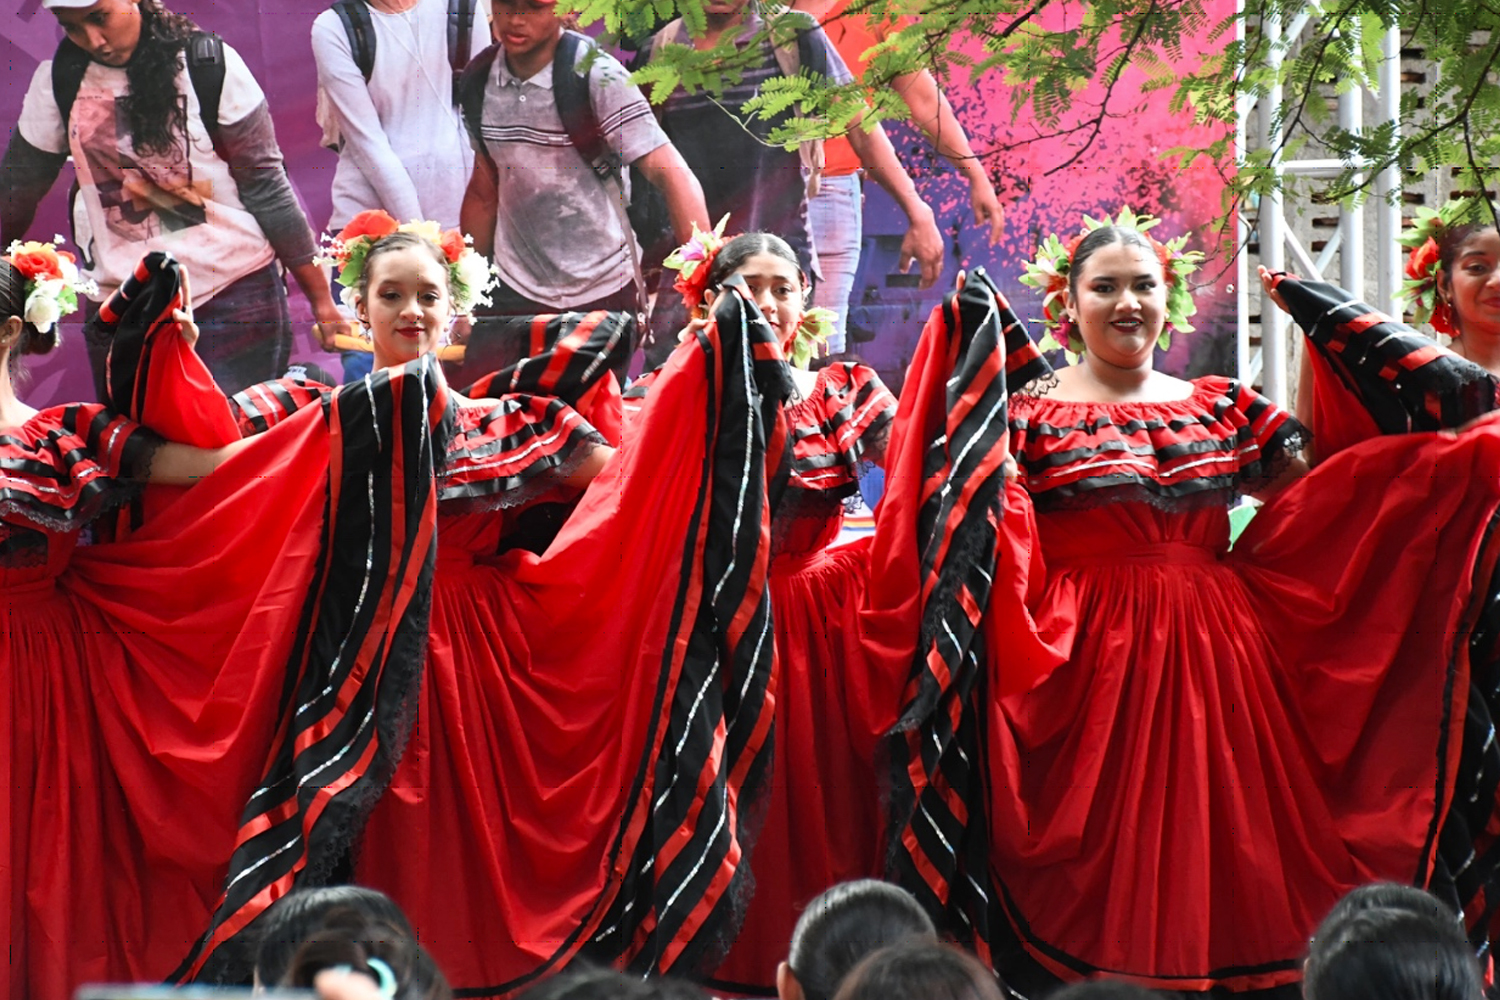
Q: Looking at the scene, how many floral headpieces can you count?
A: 5